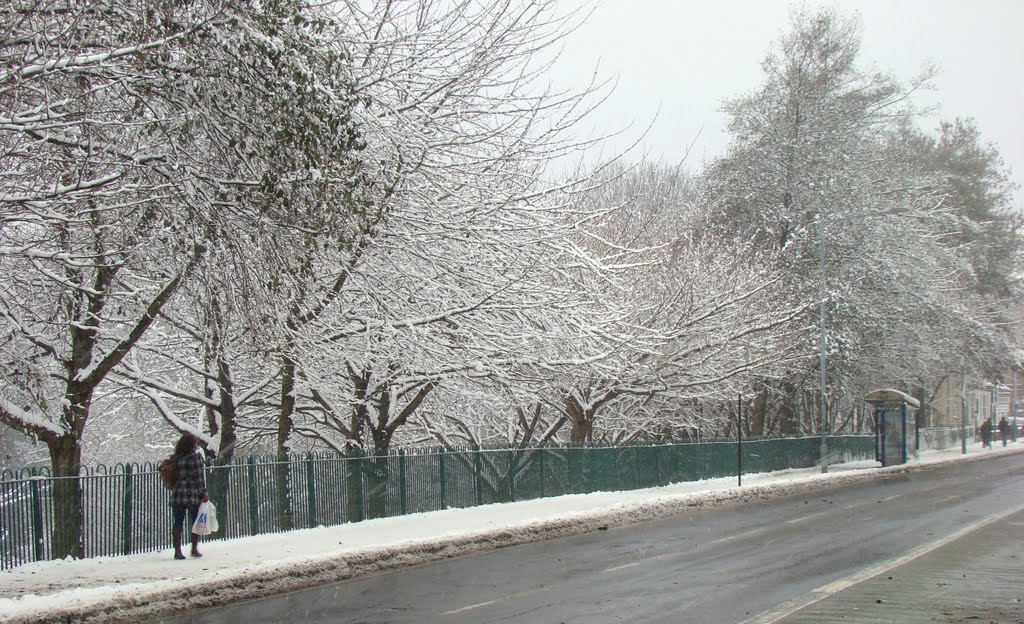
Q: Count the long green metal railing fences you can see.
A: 1